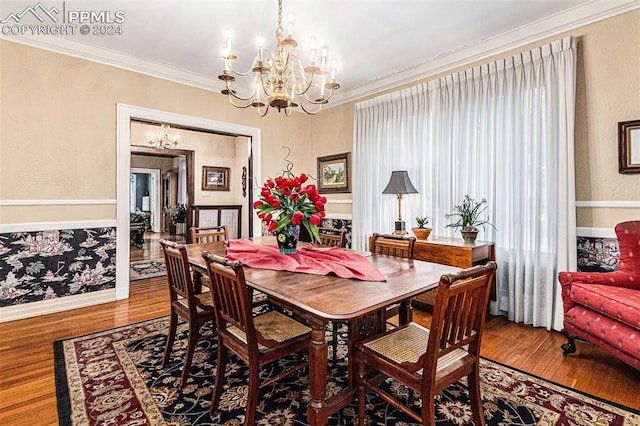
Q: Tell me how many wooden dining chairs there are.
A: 6